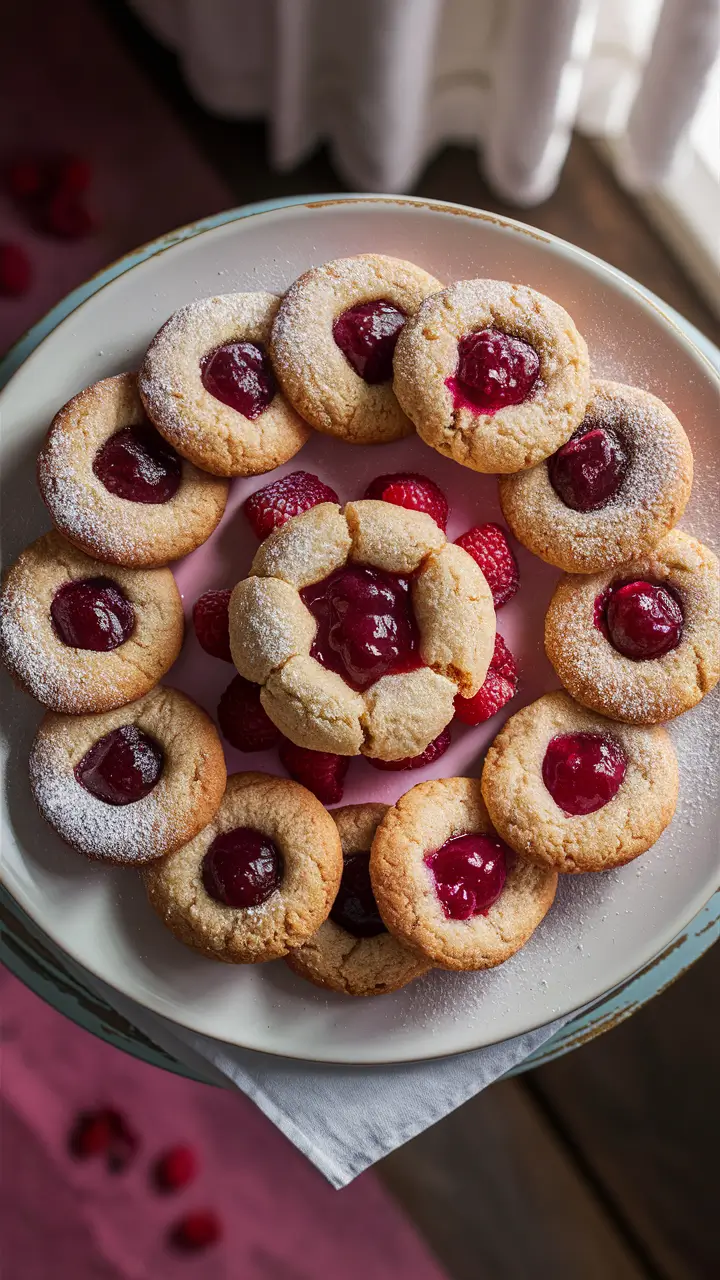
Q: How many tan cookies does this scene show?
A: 13